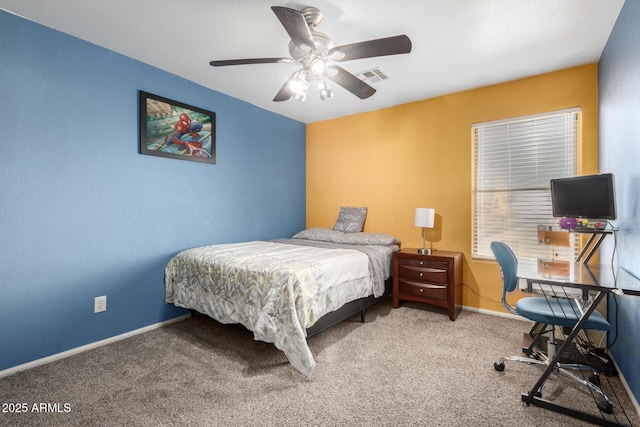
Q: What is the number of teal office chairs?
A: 1